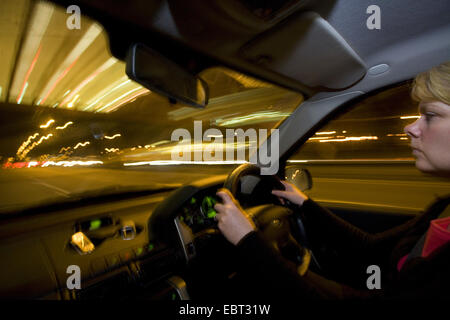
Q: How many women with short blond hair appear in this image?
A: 1